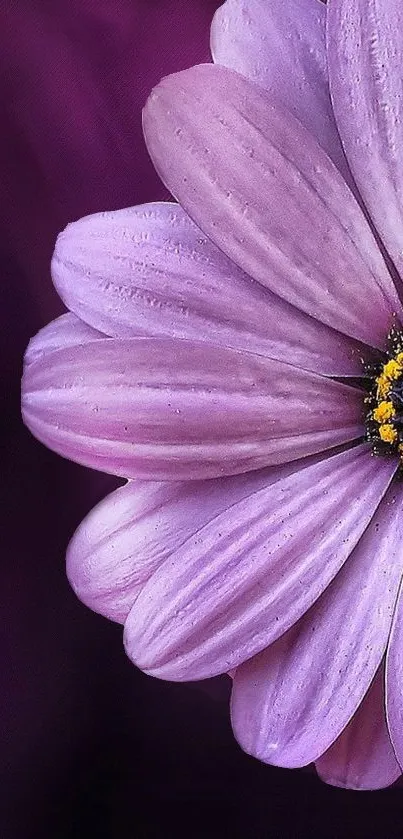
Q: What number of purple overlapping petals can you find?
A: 11